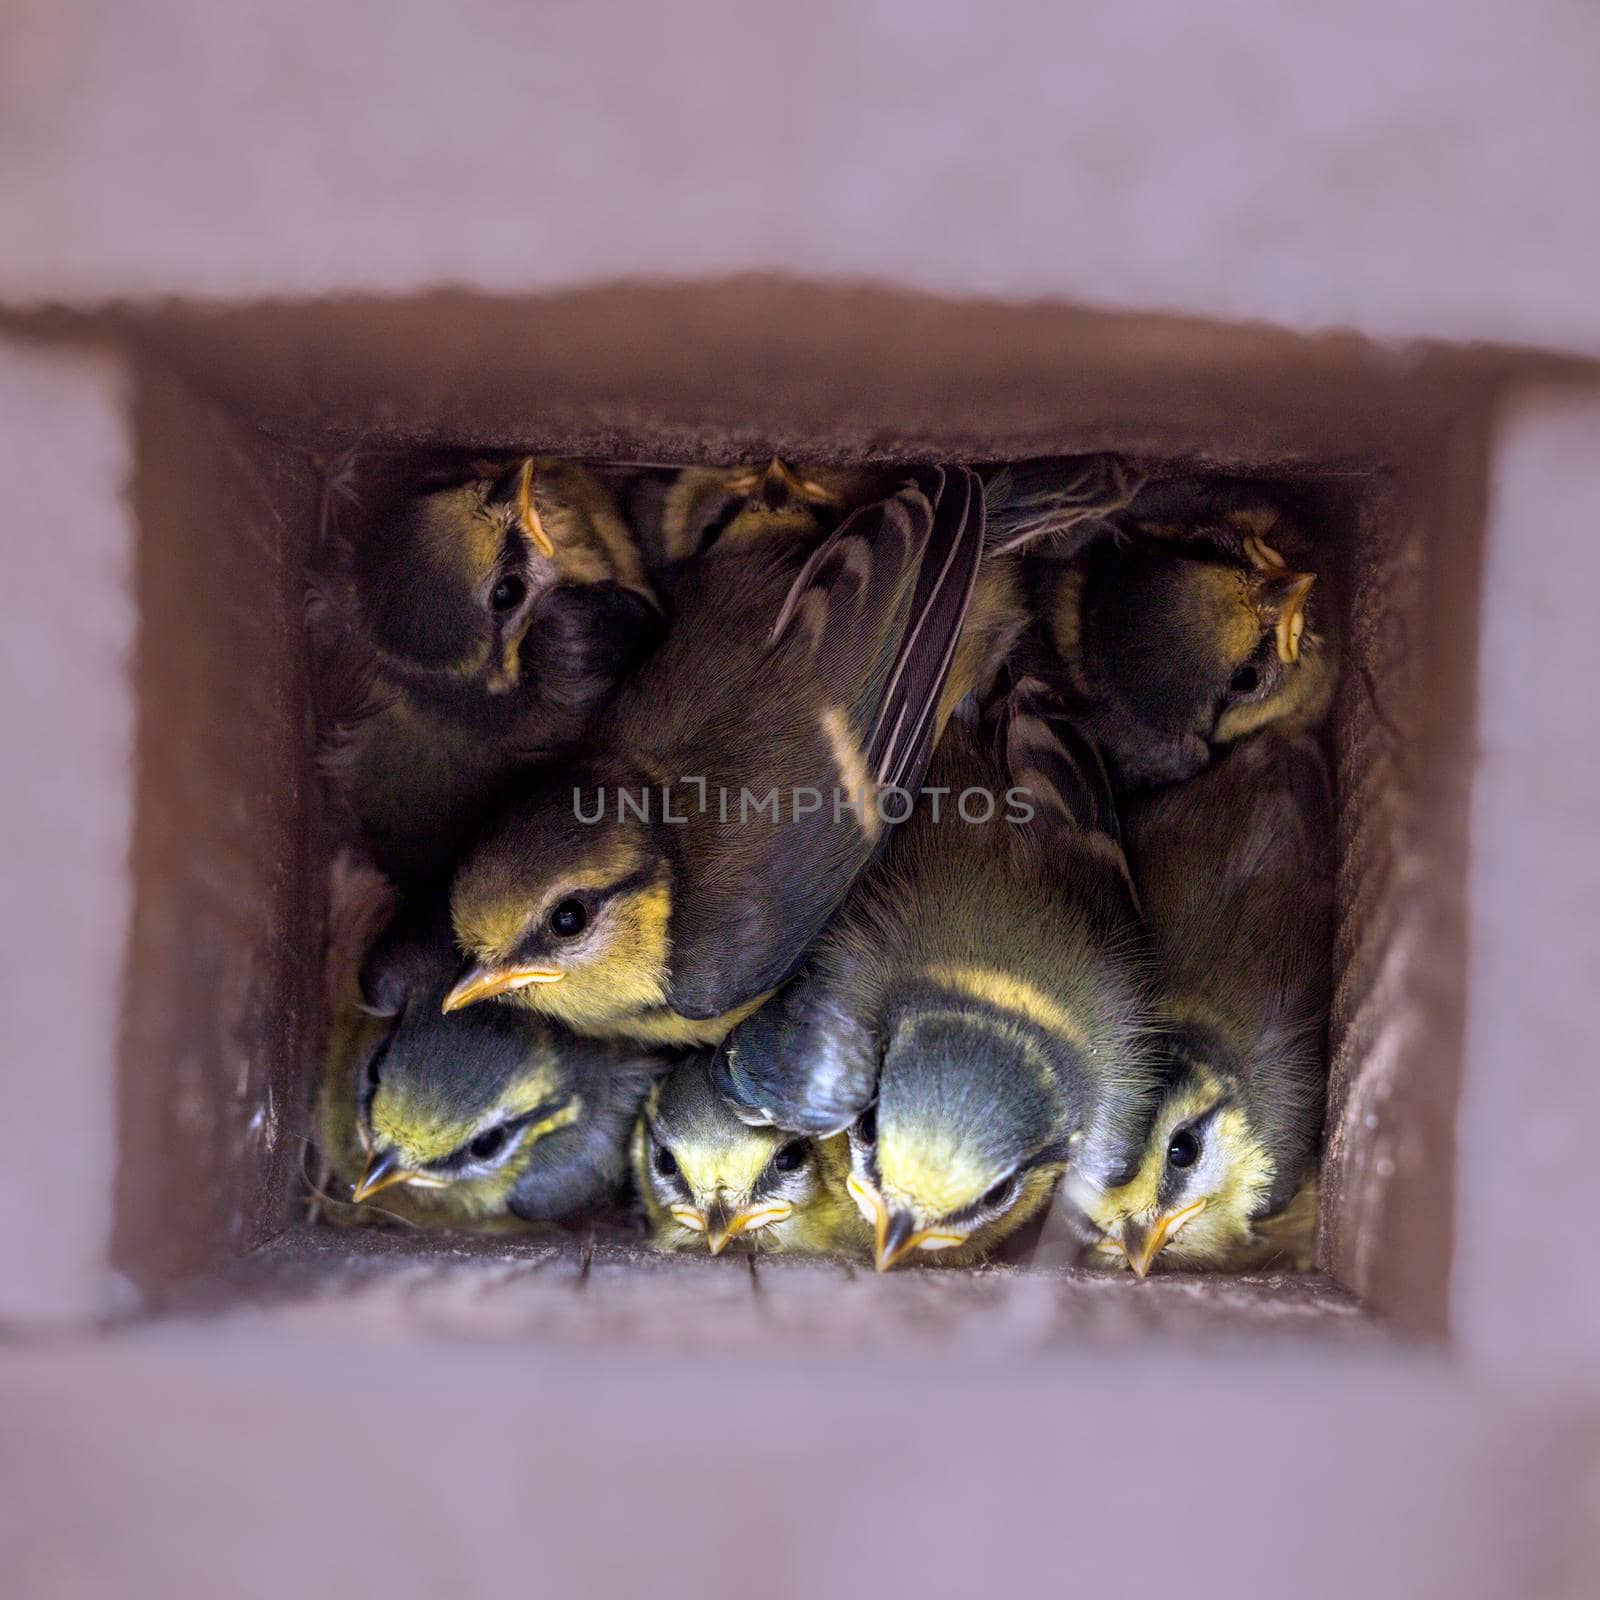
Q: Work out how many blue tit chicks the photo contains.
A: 8